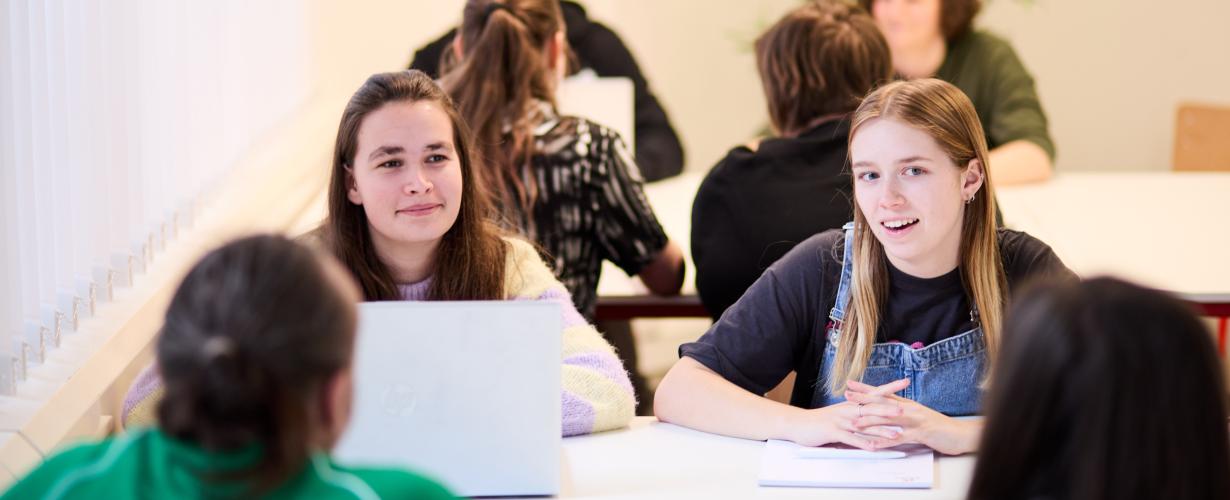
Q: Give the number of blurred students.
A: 6